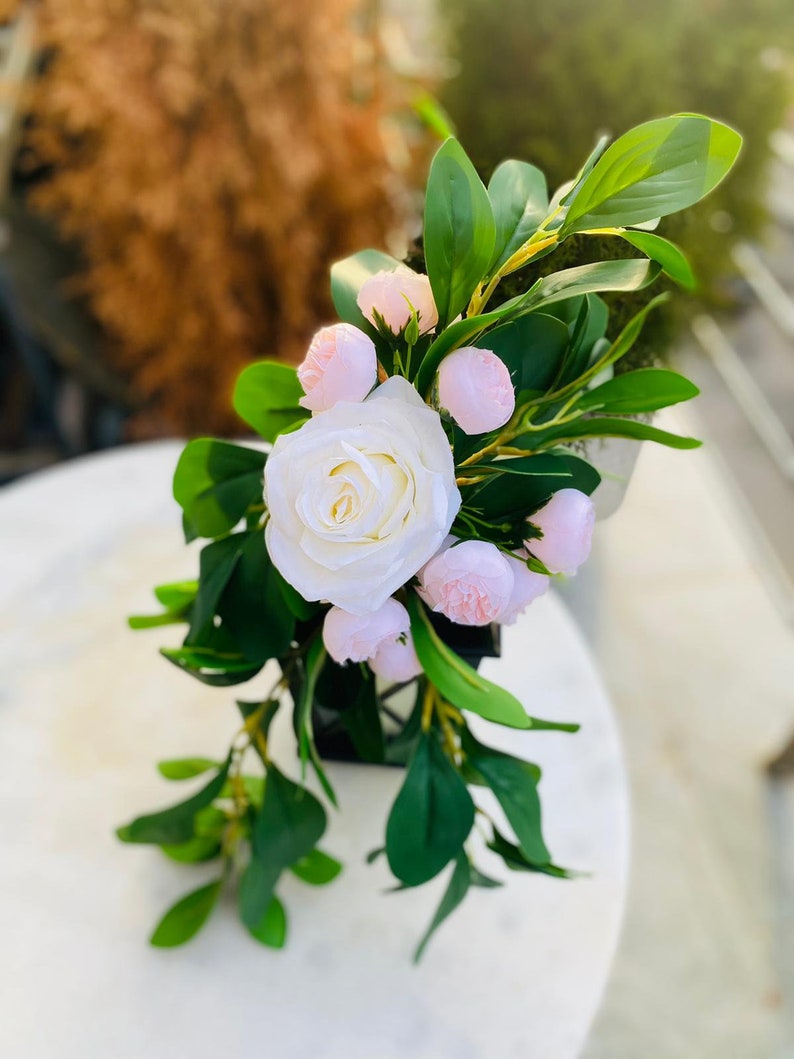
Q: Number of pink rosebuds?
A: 8